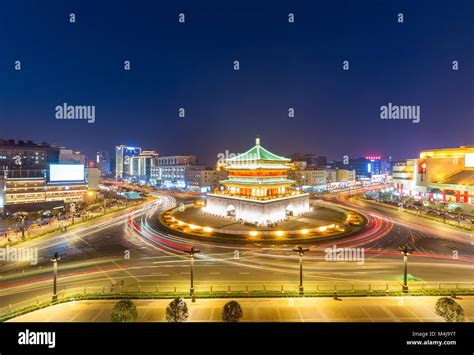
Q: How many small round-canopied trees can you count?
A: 4